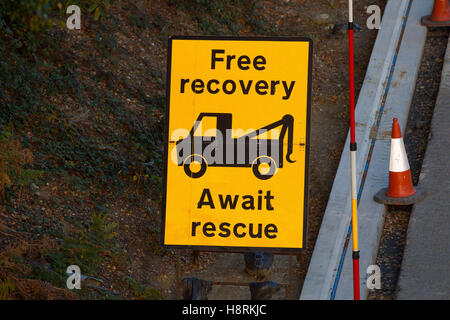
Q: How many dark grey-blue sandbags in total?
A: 3